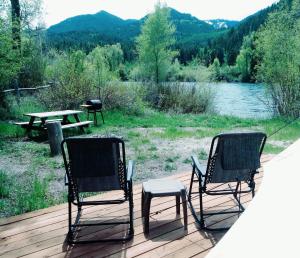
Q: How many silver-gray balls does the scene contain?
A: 0